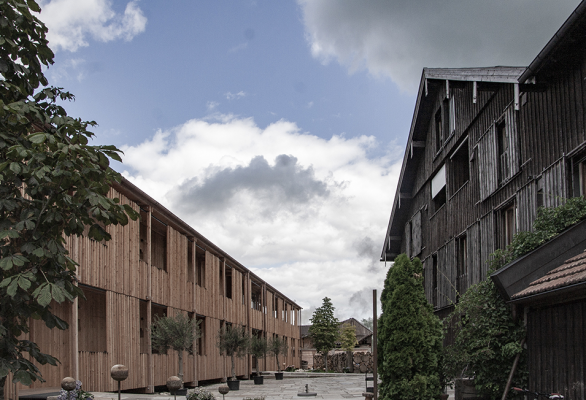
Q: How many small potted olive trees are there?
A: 4